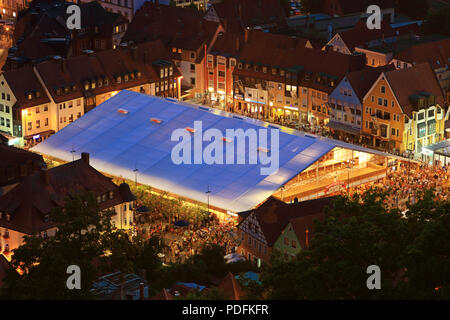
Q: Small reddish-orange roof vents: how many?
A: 5